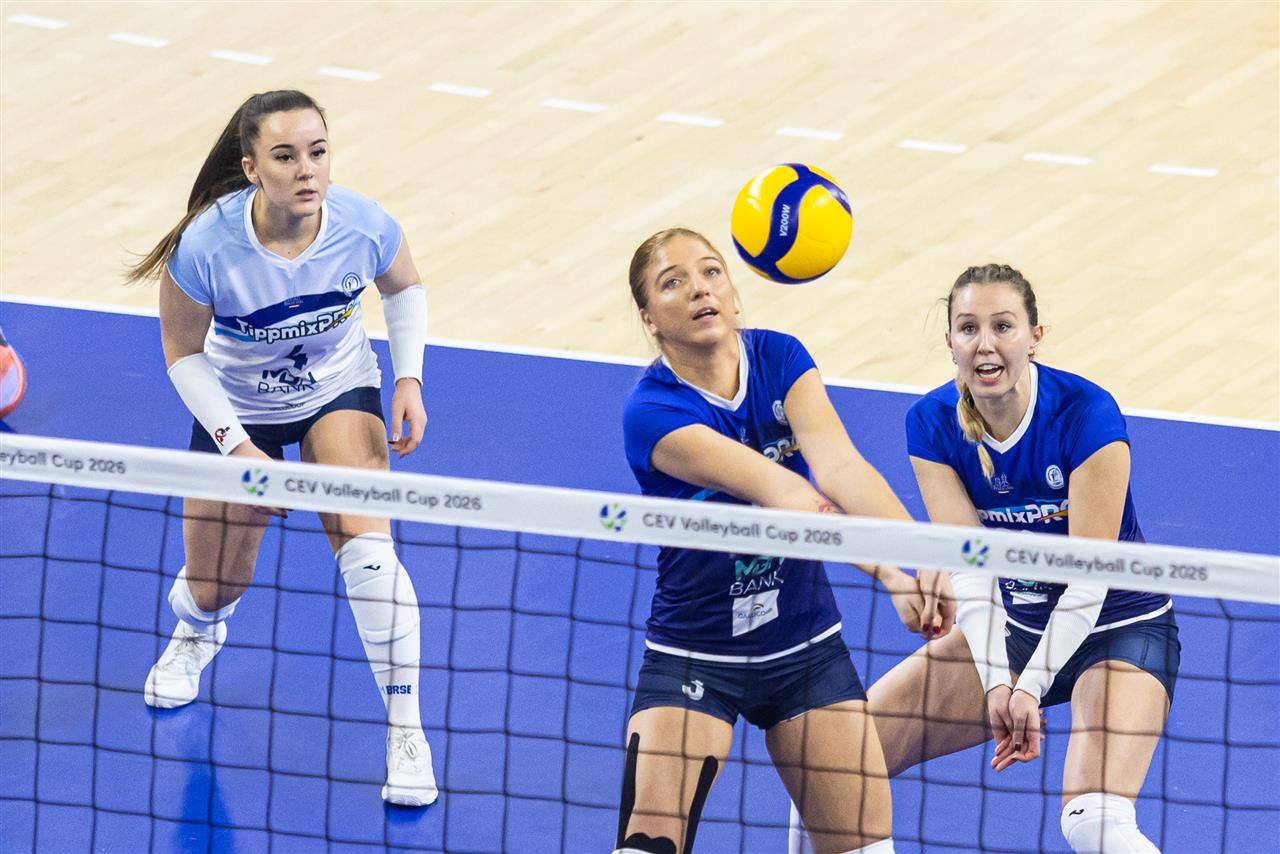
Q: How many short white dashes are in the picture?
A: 11